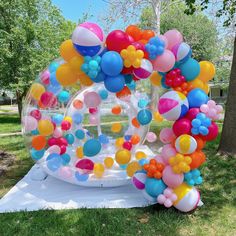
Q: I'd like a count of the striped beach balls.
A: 7